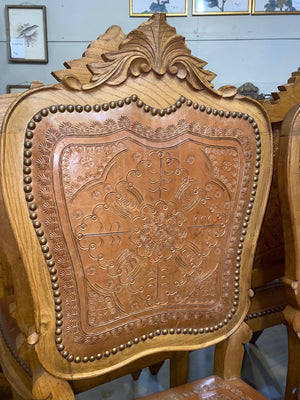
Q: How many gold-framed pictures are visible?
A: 3